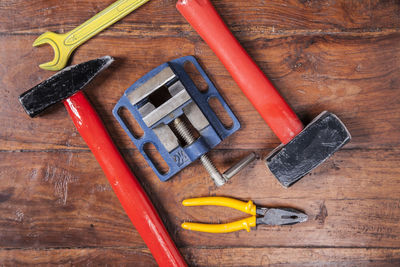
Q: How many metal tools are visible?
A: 5